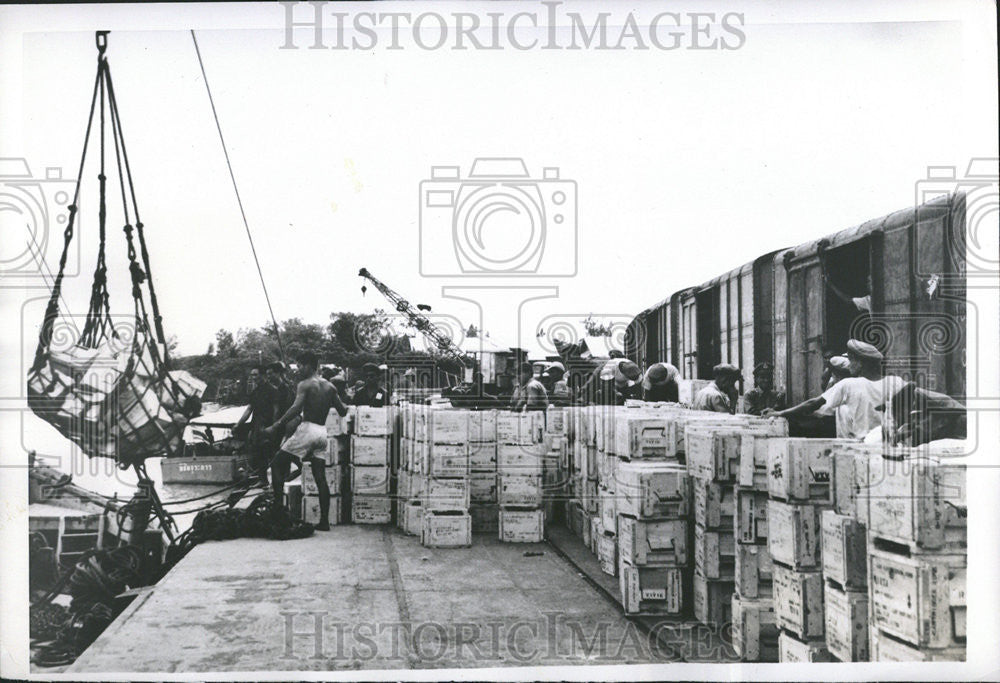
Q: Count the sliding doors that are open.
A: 3